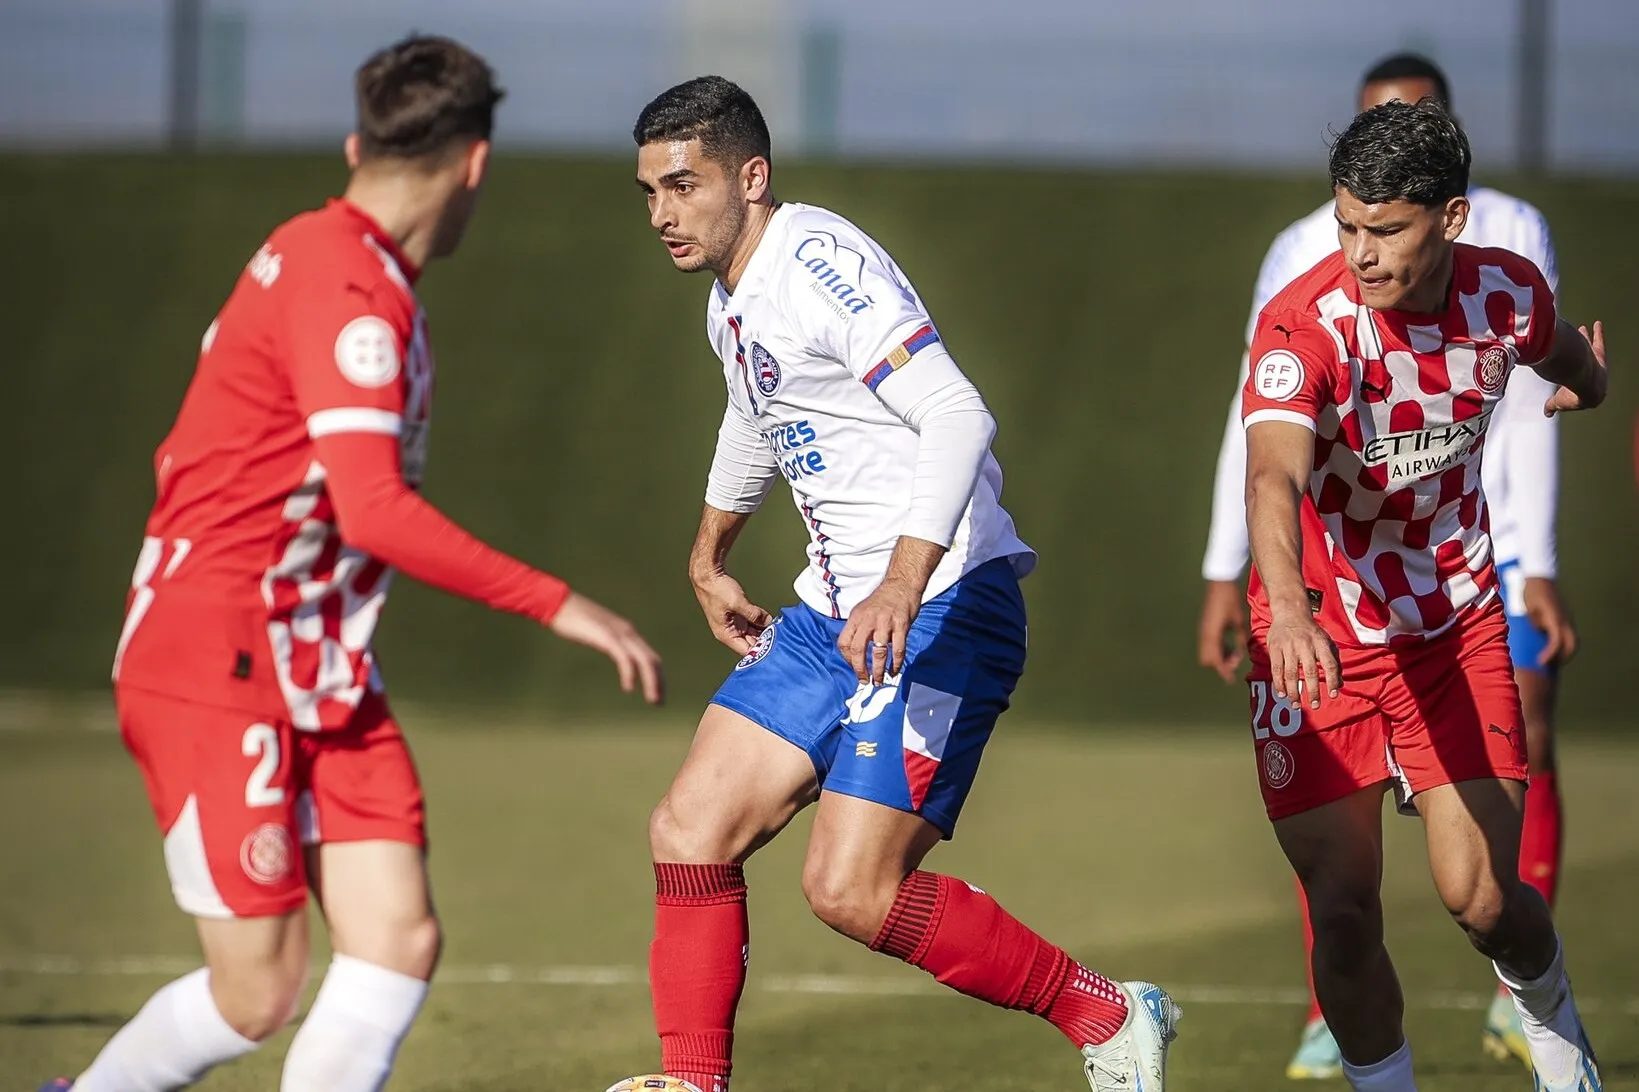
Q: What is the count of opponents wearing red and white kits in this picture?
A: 2